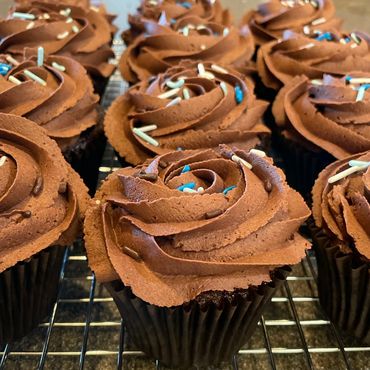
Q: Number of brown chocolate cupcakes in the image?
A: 12